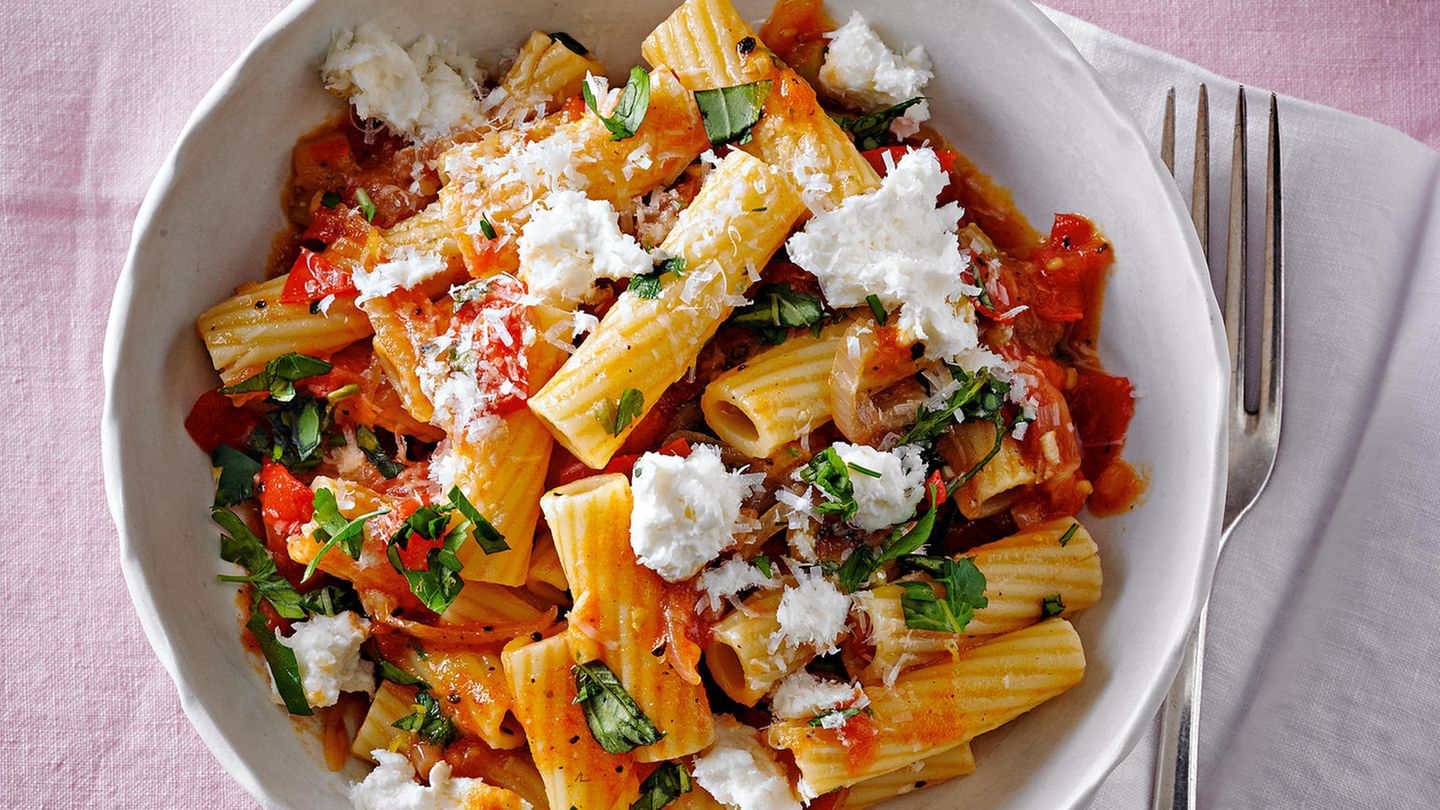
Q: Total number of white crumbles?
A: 12